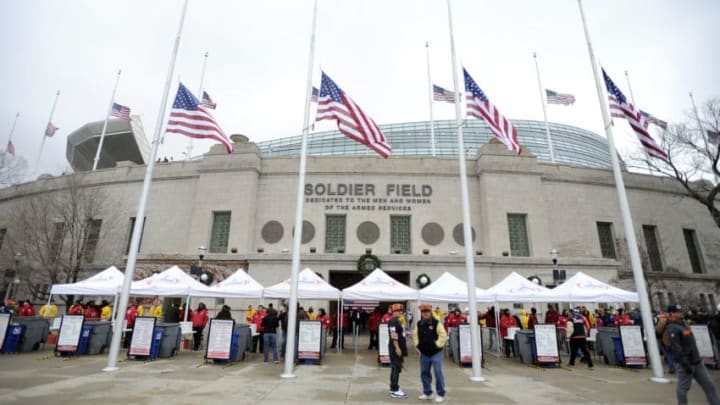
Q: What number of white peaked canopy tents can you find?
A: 8